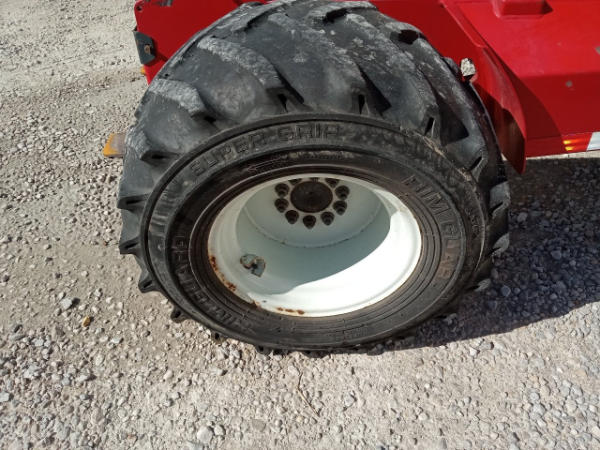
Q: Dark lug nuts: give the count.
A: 10